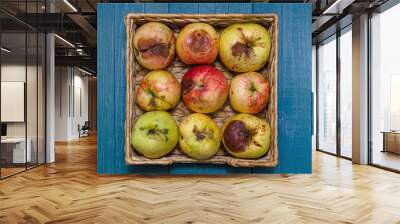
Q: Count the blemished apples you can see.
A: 9